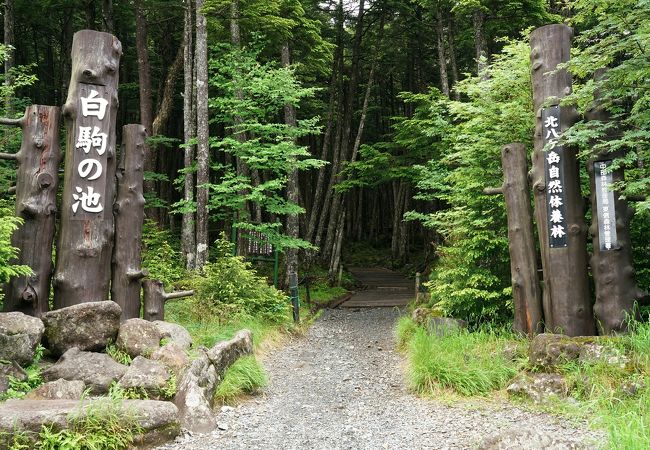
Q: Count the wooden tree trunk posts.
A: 7